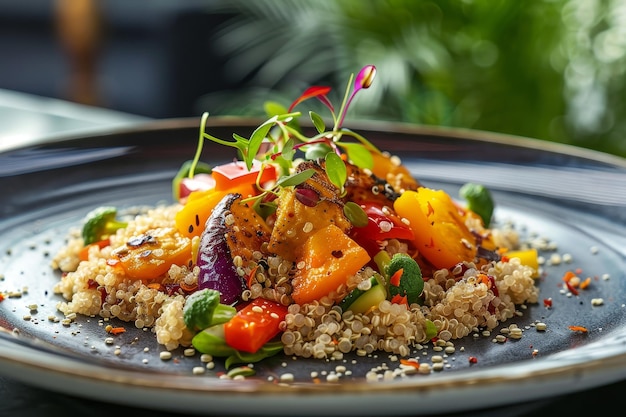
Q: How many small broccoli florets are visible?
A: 4